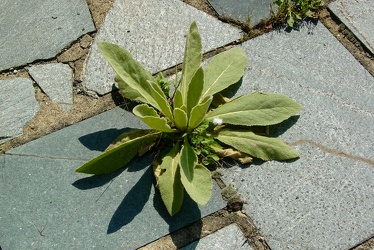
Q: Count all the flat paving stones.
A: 9